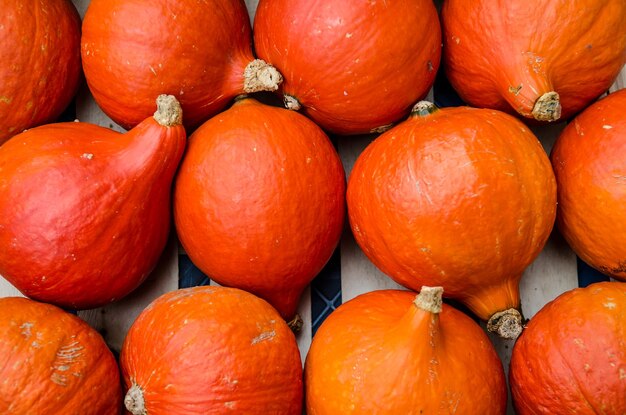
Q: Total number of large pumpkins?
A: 12